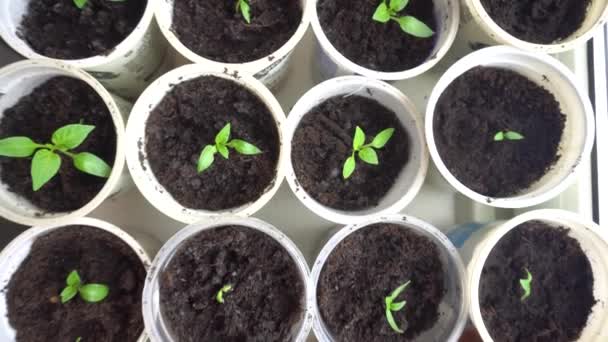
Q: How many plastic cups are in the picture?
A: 12